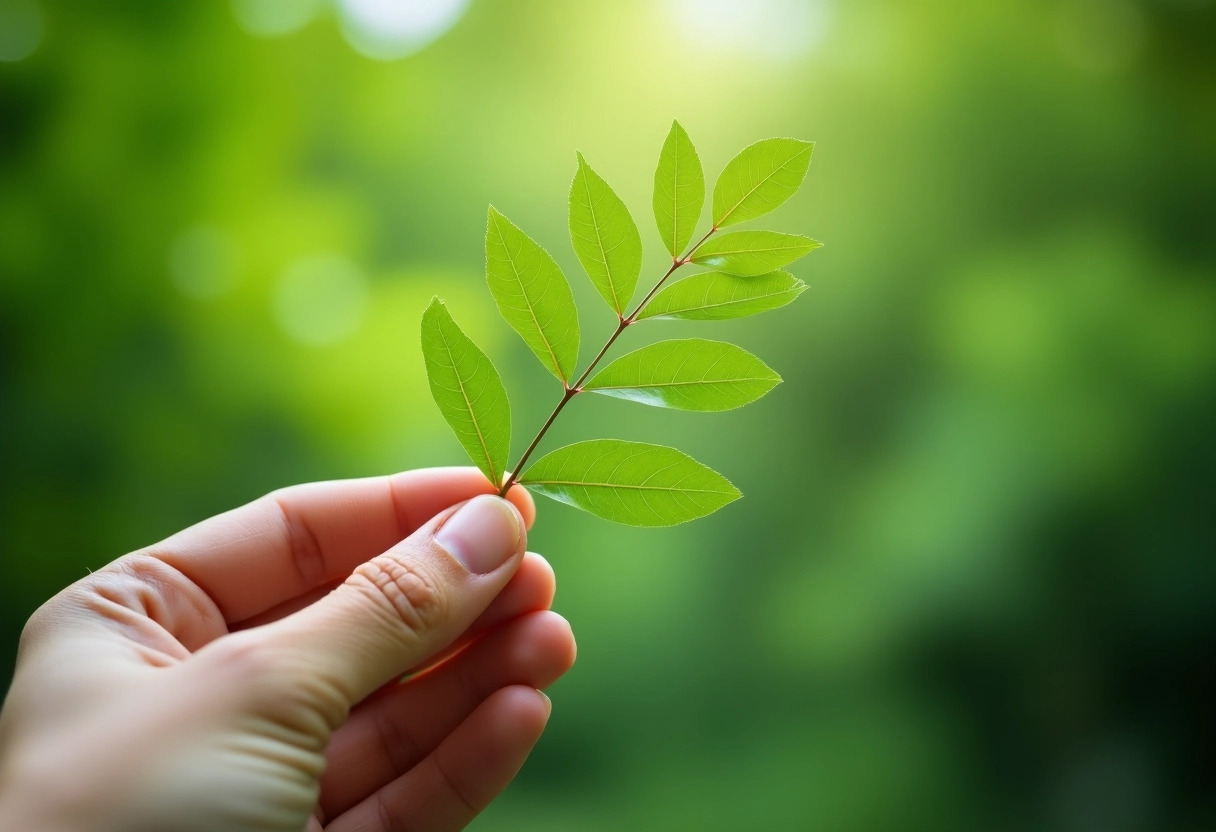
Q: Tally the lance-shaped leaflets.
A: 9